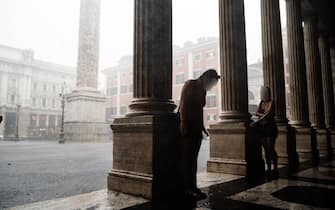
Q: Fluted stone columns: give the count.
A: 6